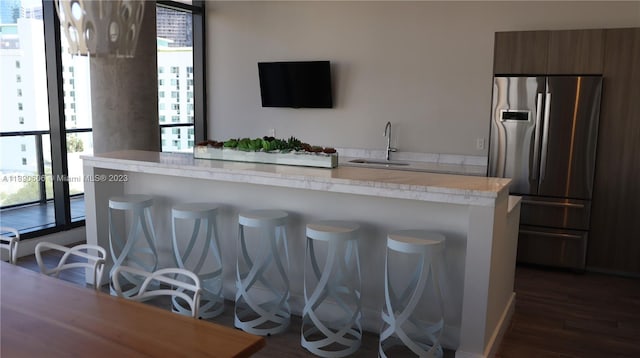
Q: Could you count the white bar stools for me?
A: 5